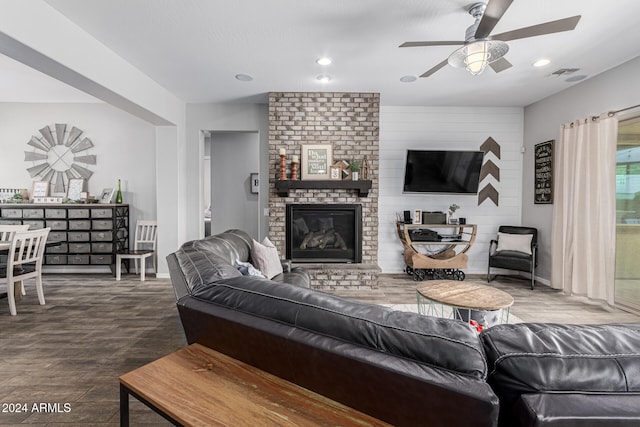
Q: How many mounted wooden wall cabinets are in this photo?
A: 0